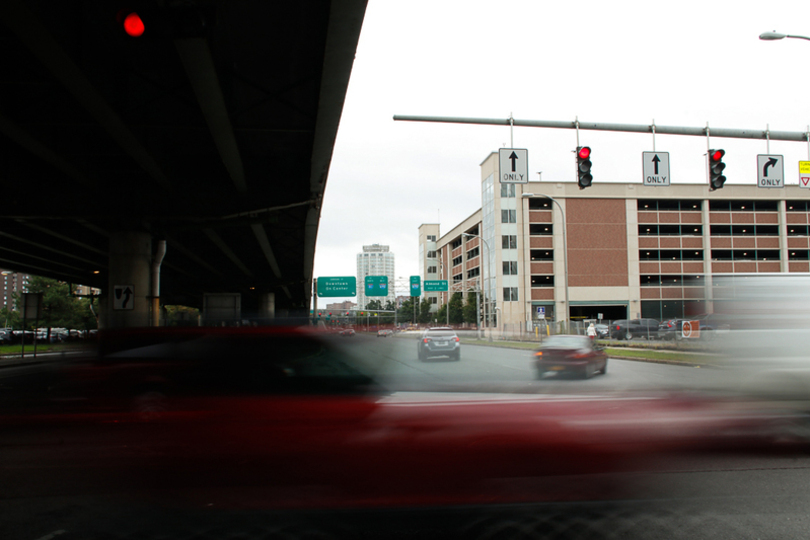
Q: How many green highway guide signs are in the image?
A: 4